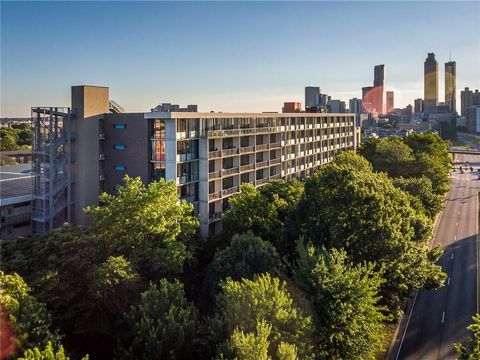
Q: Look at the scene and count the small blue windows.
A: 3